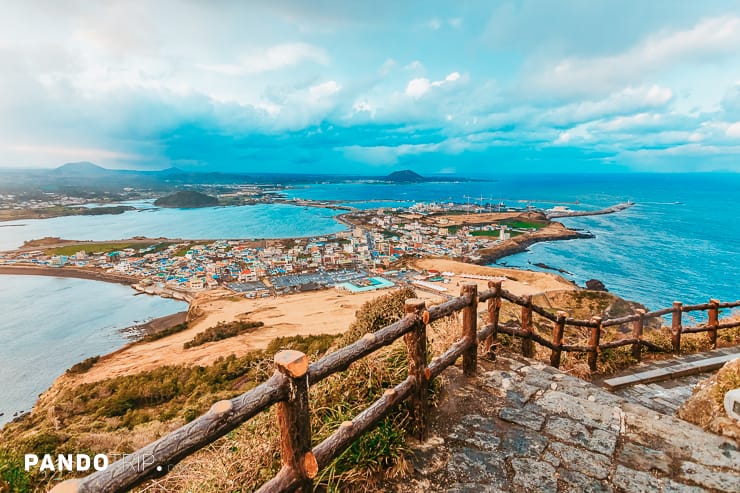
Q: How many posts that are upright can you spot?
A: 10